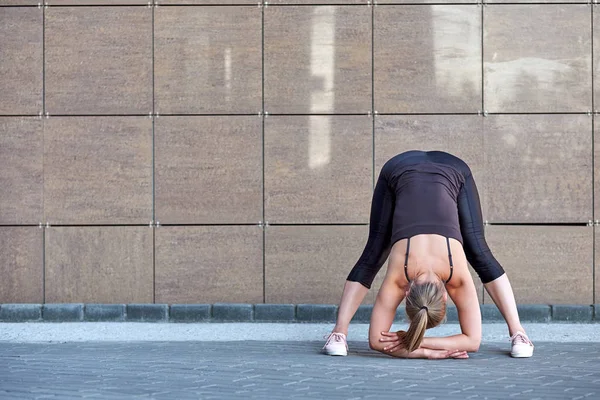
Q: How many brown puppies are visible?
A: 0